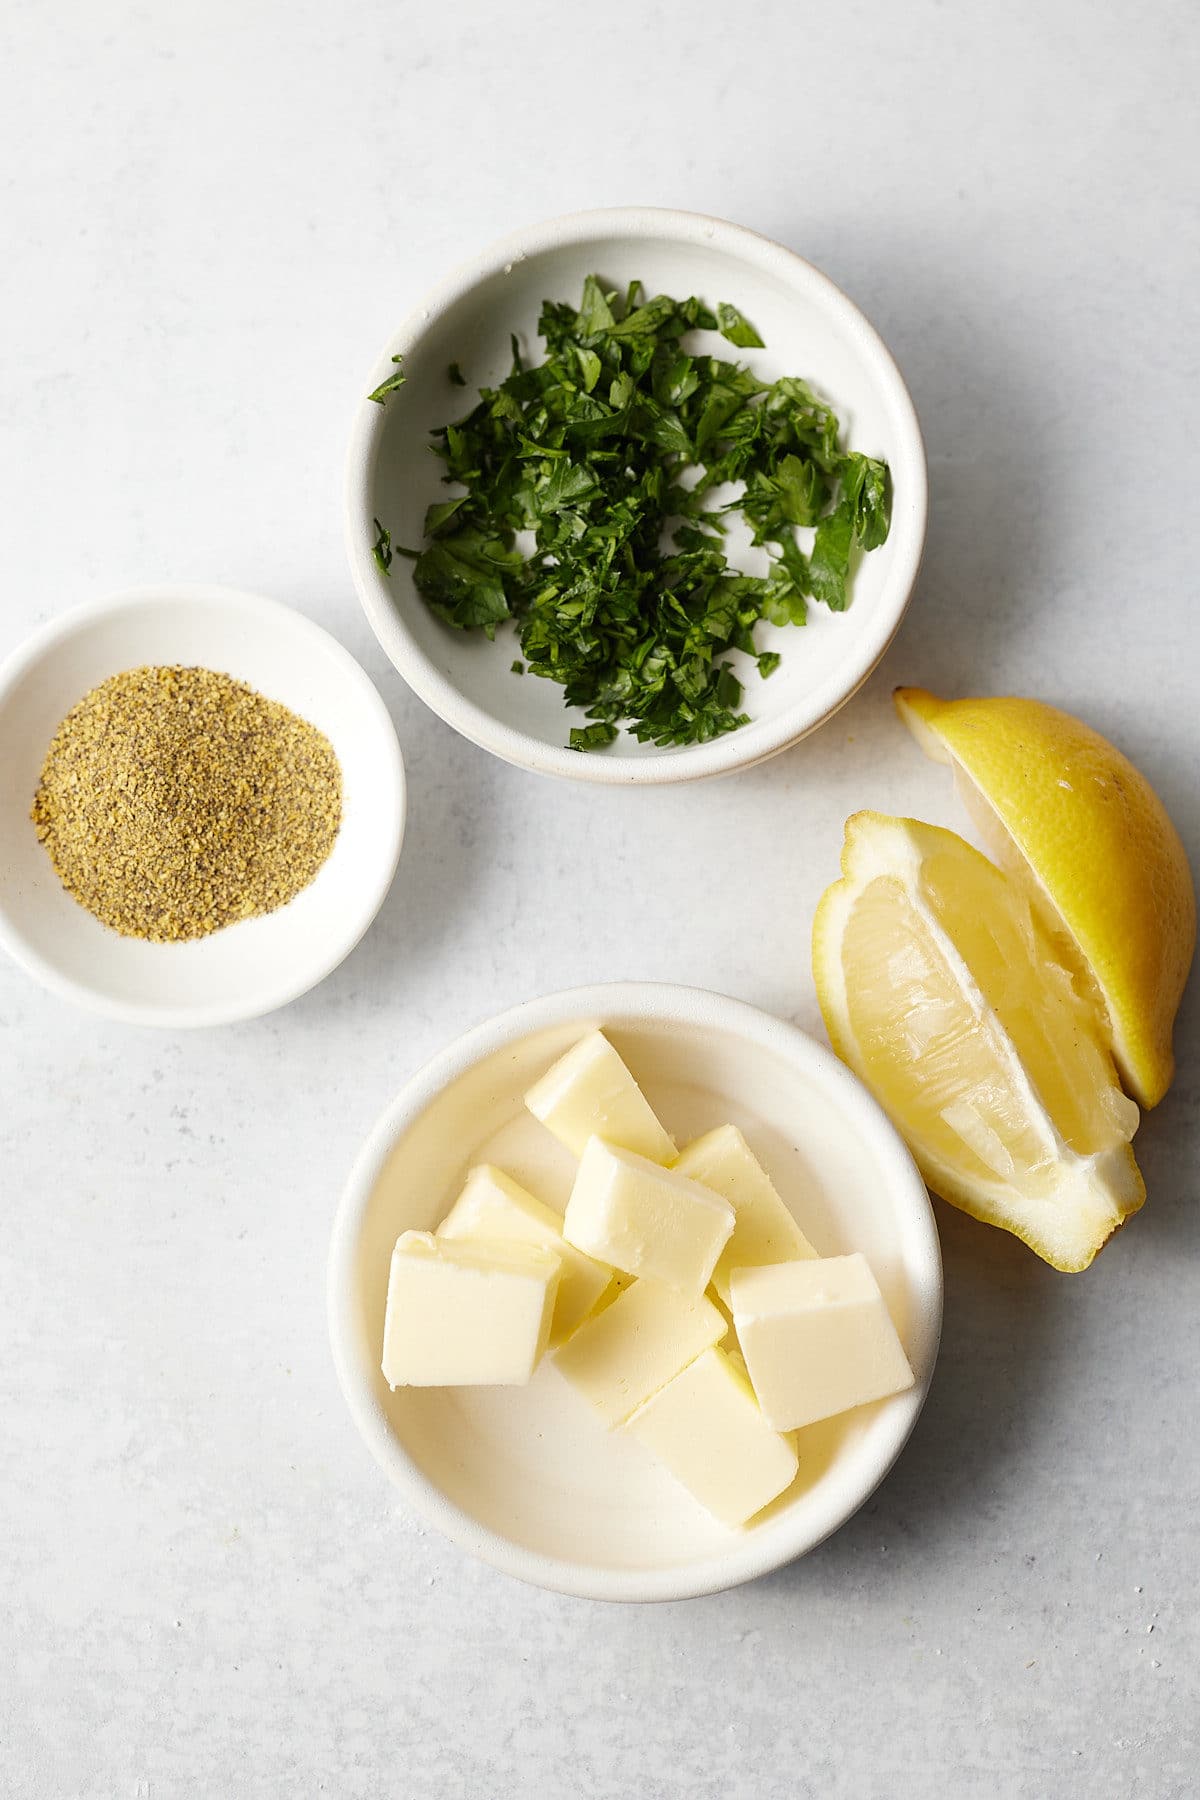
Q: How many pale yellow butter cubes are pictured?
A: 8